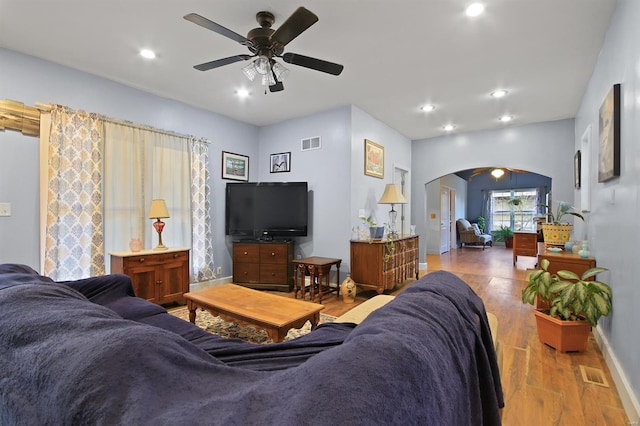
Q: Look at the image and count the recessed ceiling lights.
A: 7